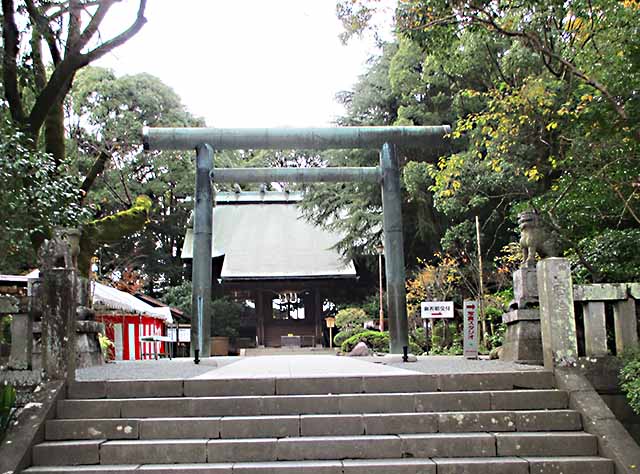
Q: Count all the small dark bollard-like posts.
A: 2